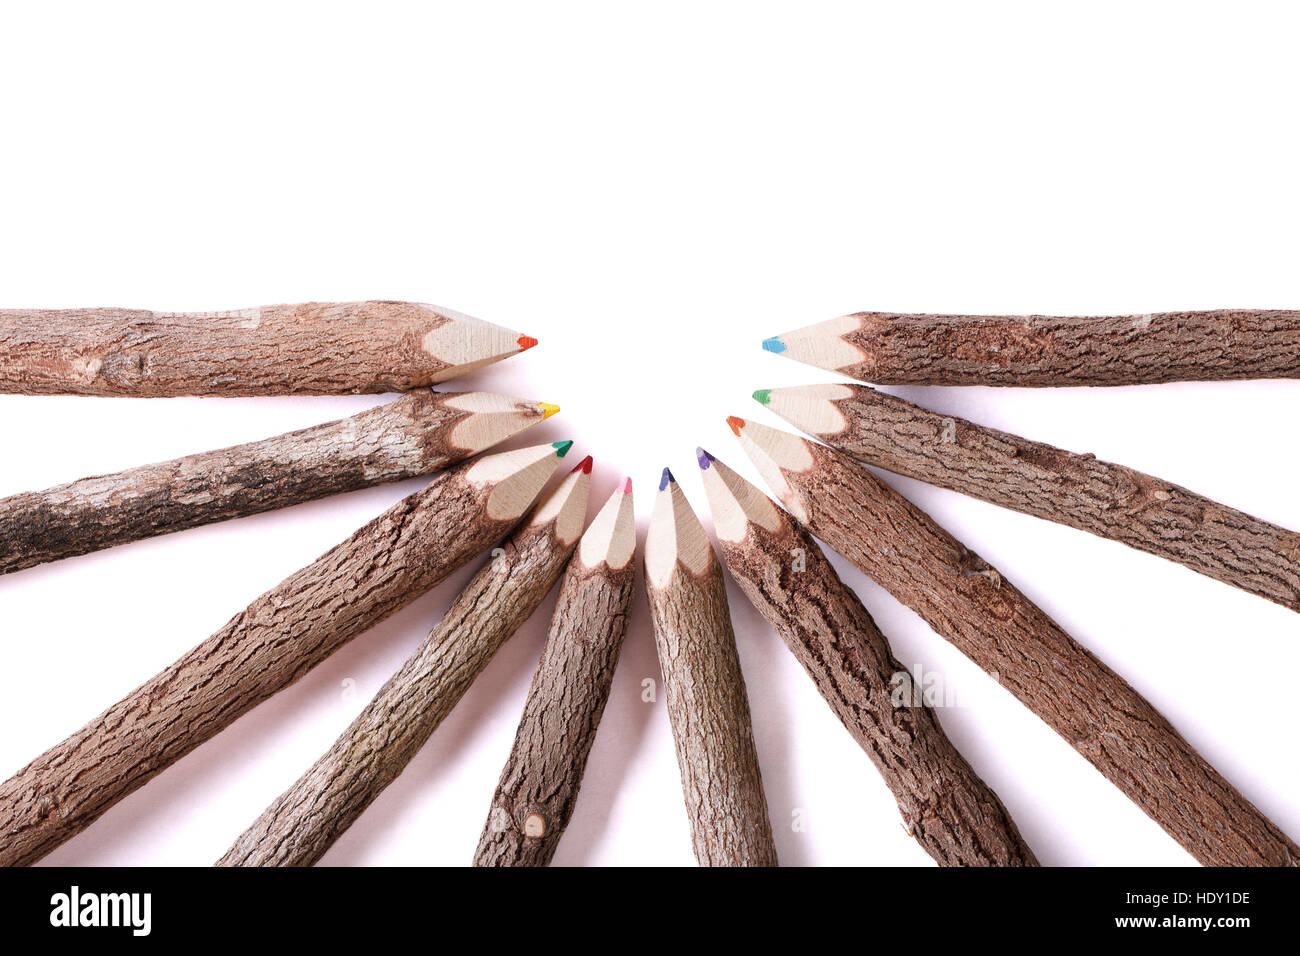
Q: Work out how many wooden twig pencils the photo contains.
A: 10